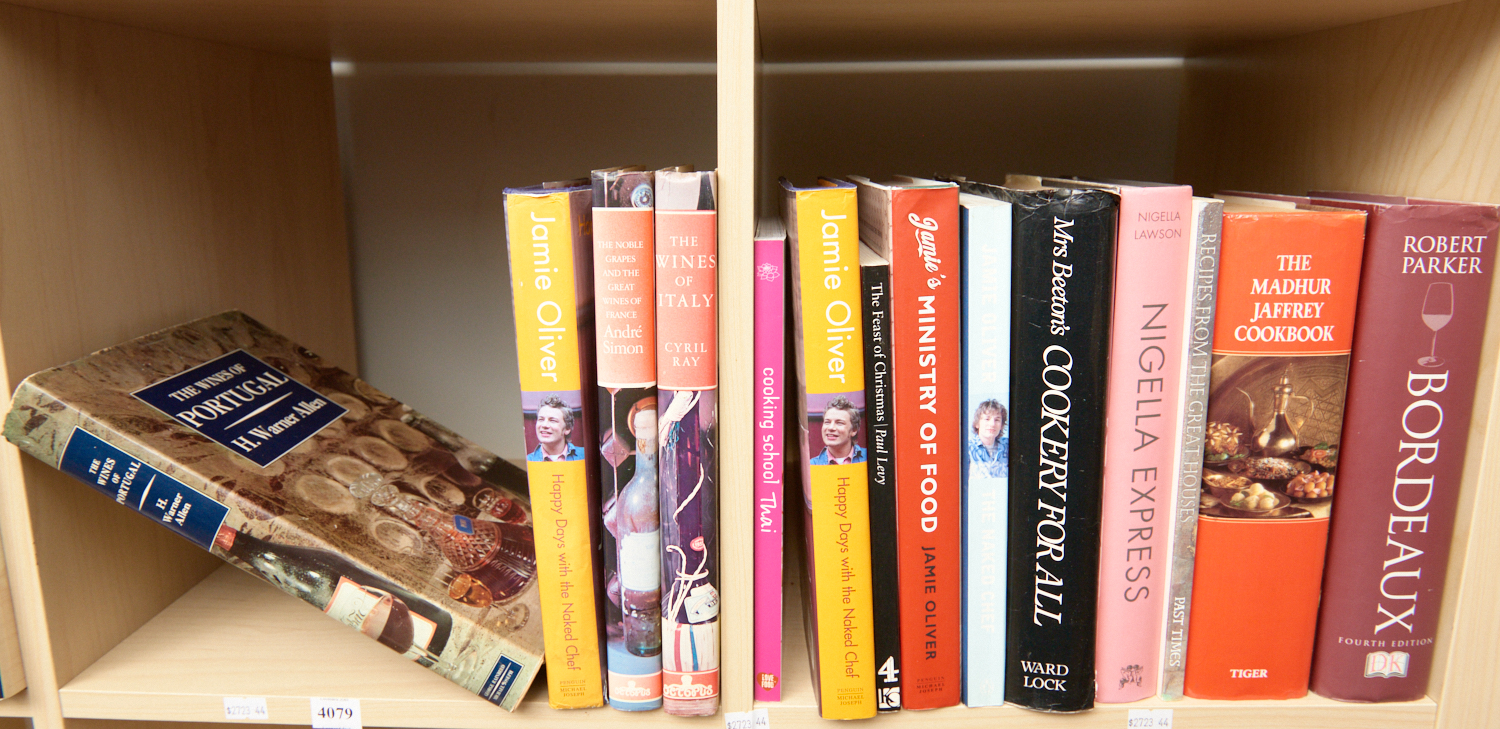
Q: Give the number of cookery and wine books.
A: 14